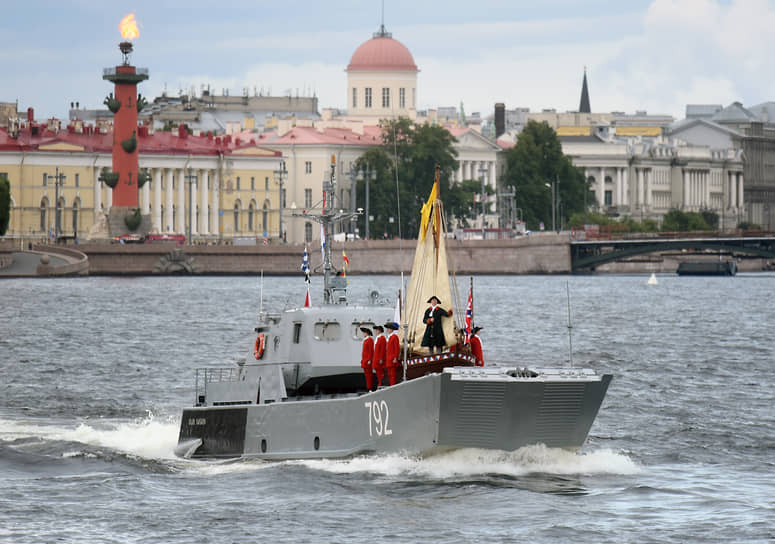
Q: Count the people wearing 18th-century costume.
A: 5